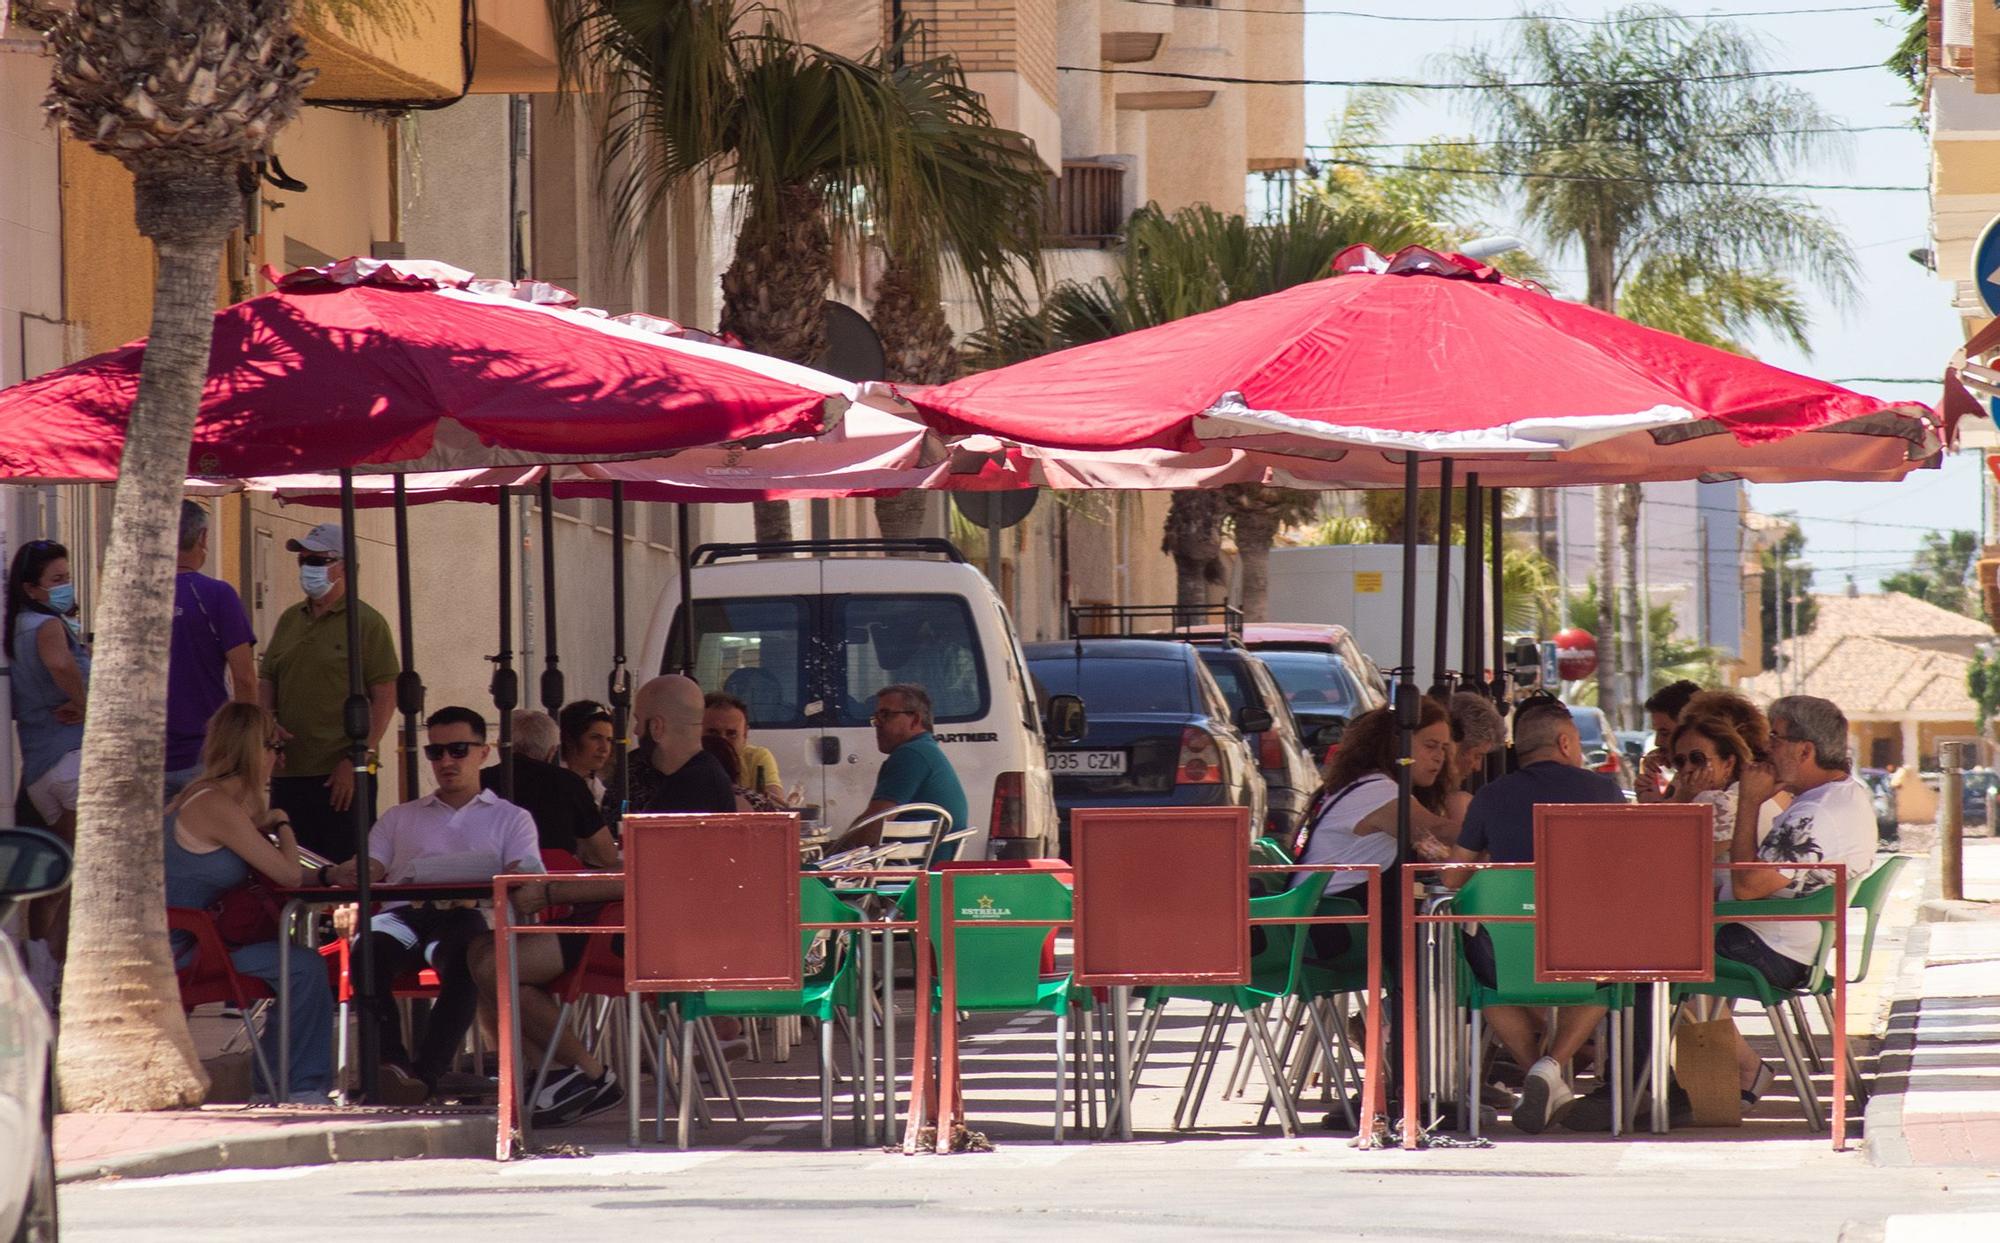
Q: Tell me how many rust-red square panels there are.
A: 3